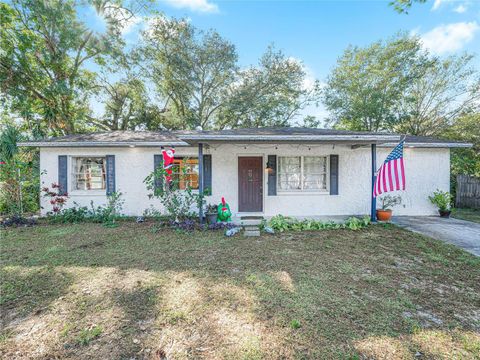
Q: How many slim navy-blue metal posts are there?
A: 2